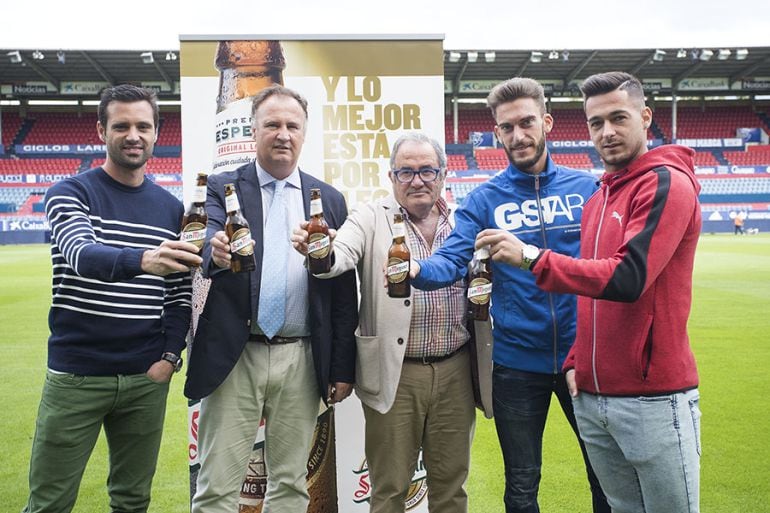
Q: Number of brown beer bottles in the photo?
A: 5